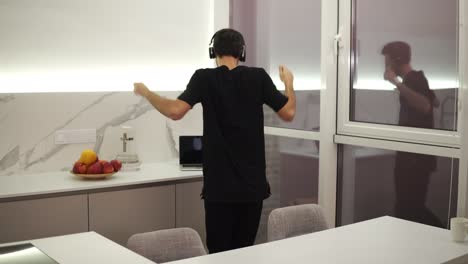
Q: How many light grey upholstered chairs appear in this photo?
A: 2